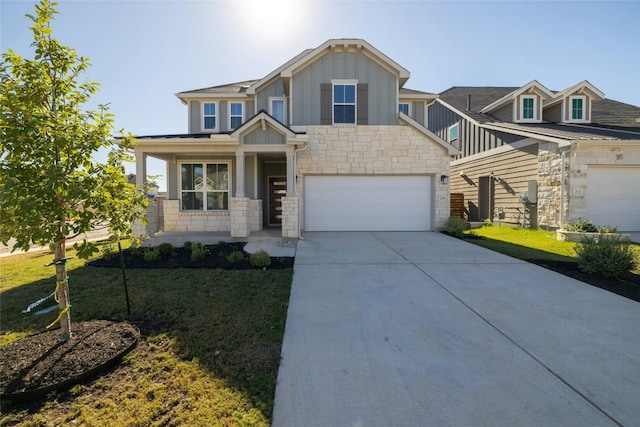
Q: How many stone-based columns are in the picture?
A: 3